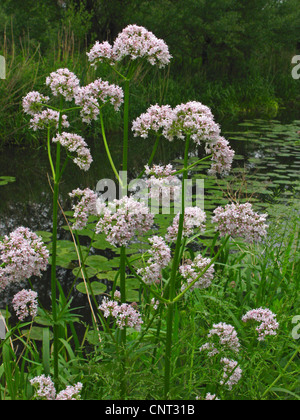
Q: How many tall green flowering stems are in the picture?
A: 3